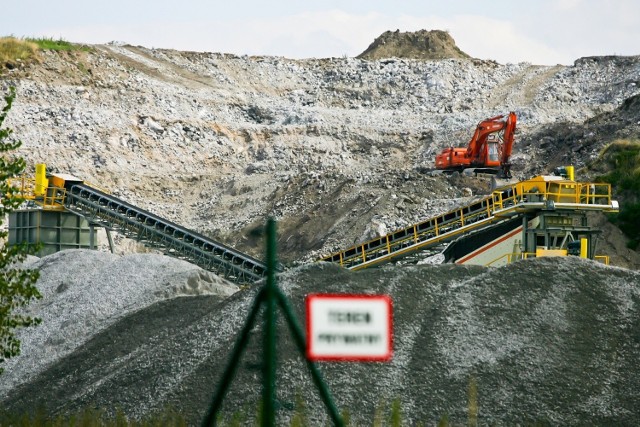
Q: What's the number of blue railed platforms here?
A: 0